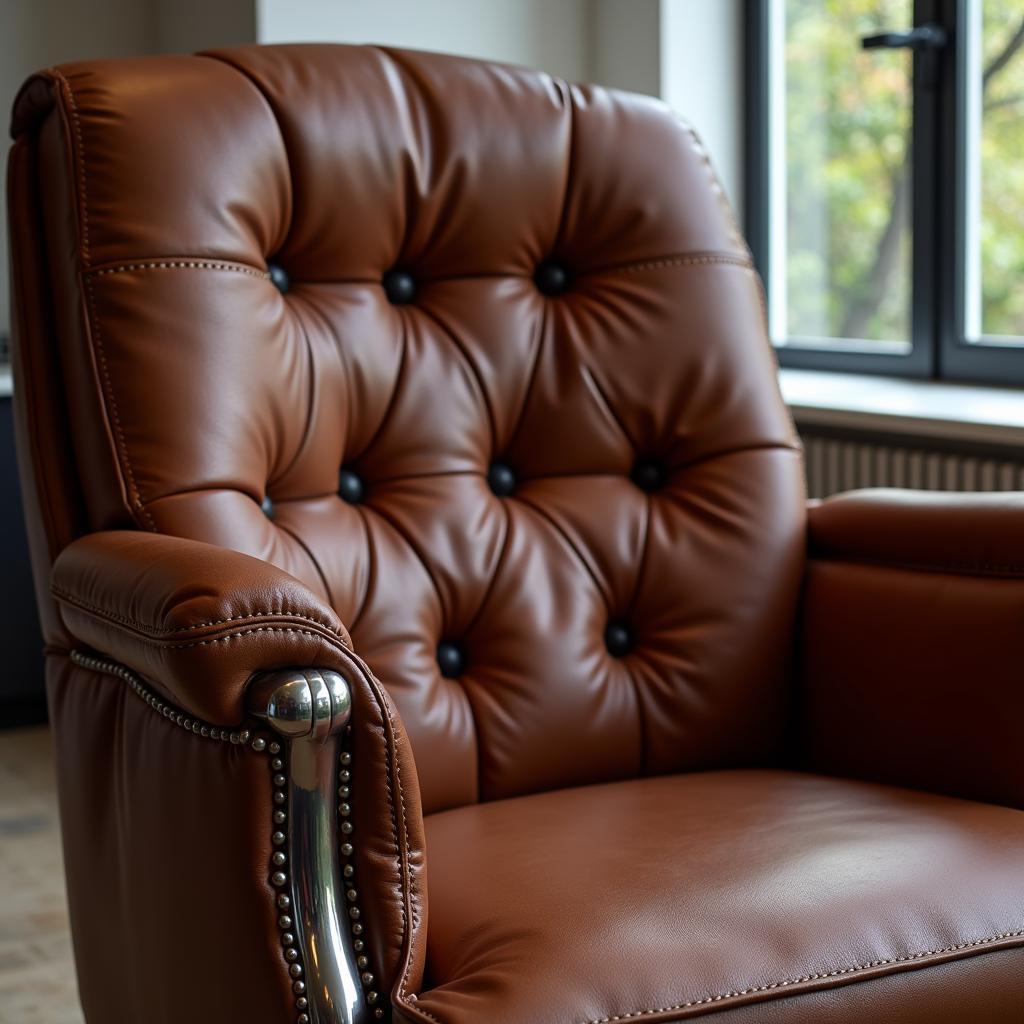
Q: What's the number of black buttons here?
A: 9